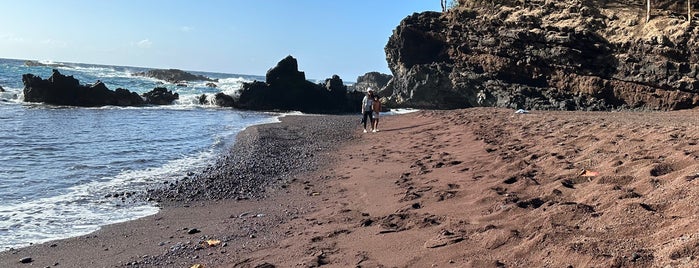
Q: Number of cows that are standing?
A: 0